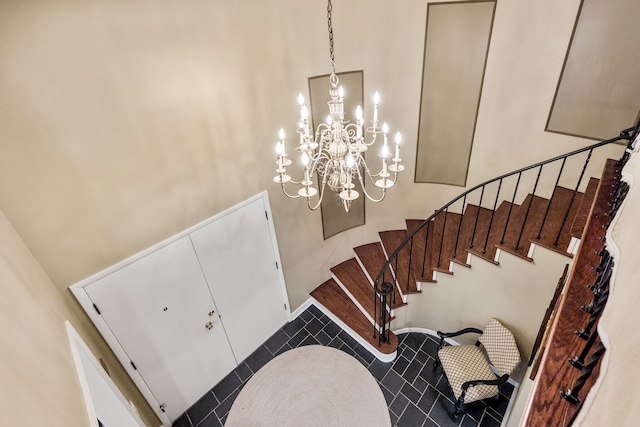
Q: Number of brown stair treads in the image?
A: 11